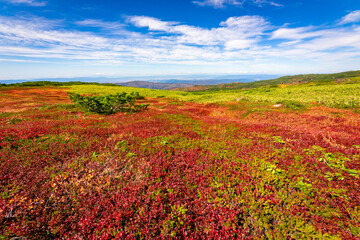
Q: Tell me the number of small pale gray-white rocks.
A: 2